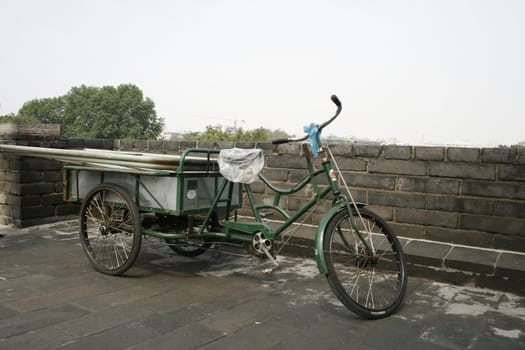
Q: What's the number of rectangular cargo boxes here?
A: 1